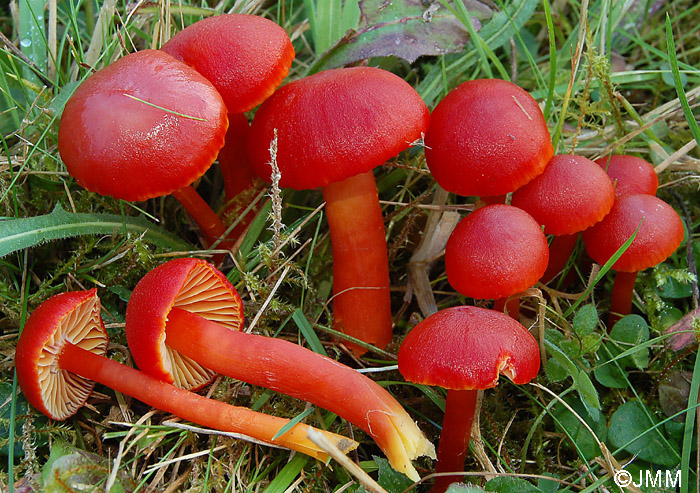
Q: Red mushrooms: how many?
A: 11